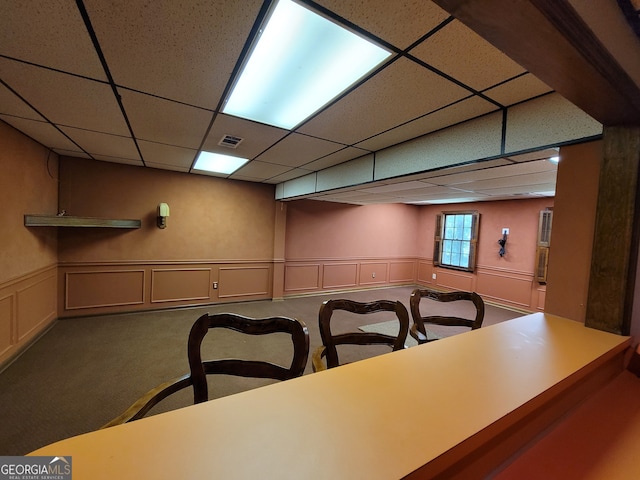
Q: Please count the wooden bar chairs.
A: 3